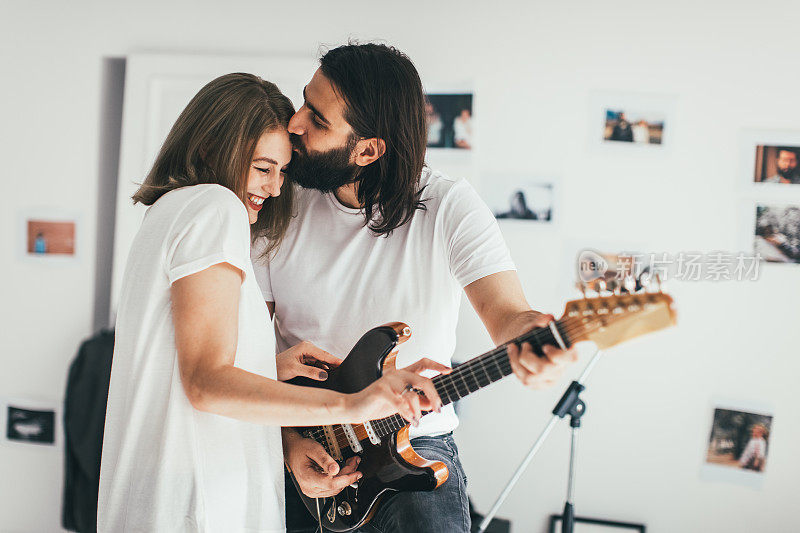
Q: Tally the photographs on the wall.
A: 9